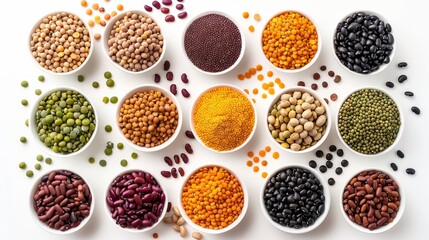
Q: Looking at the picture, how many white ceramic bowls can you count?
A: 15